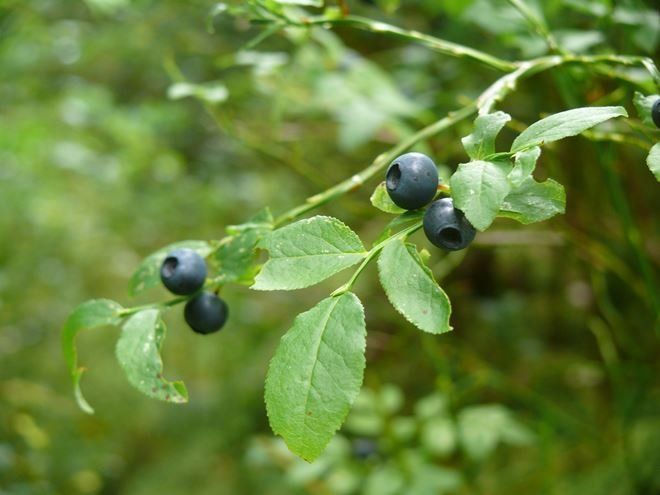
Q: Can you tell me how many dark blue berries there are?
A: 5